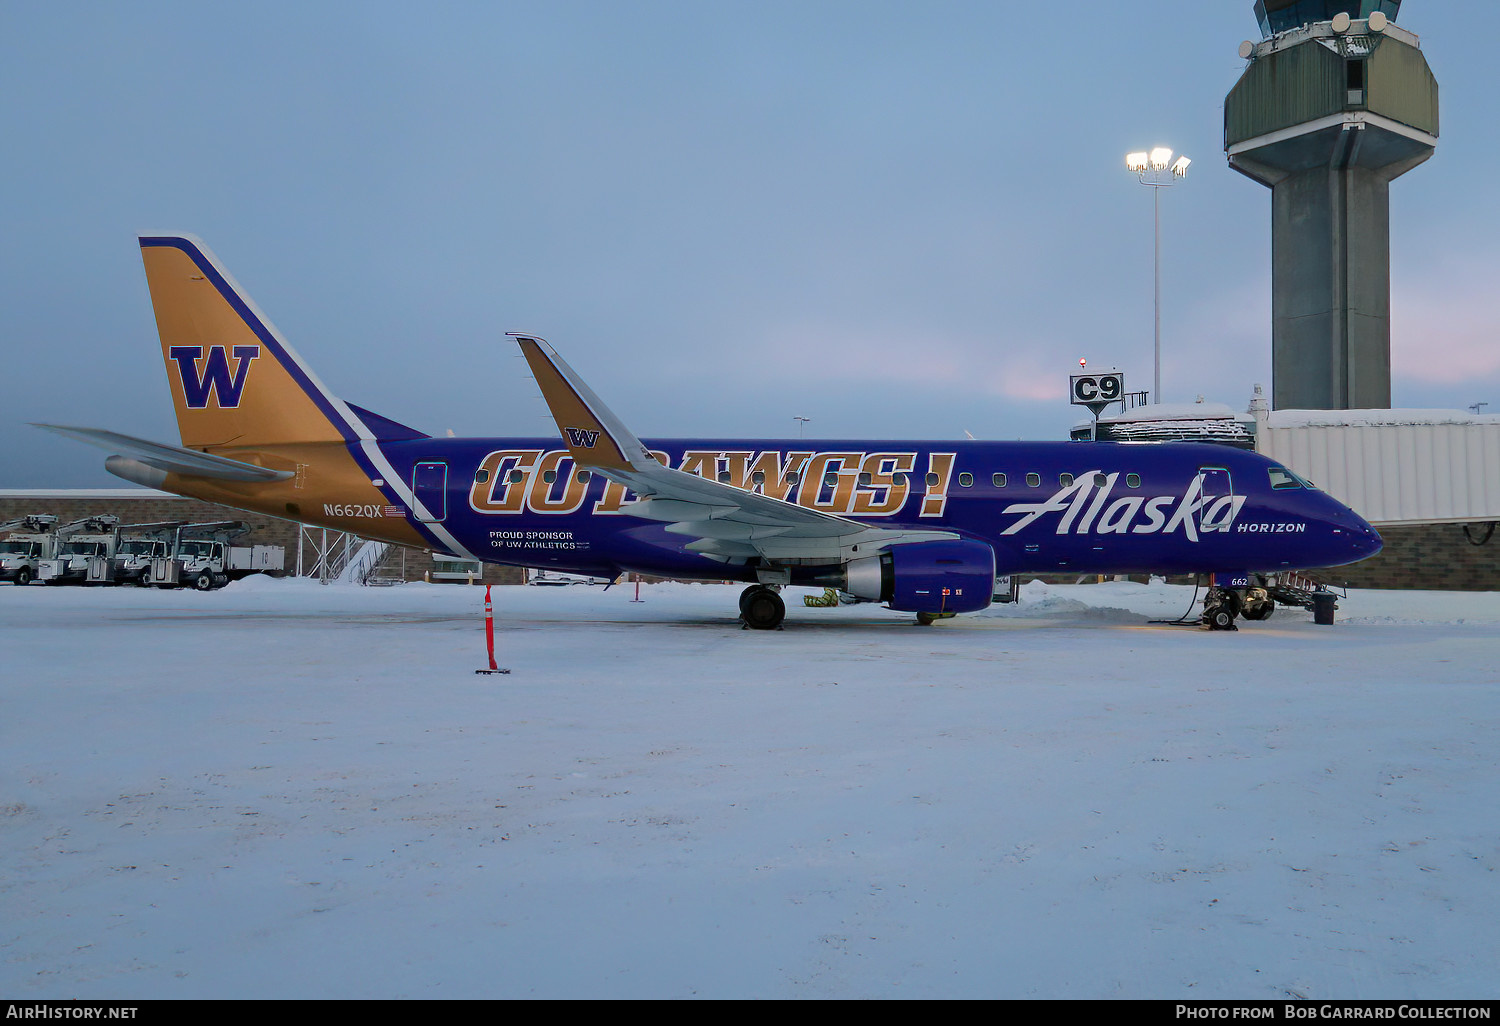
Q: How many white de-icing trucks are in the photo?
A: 4